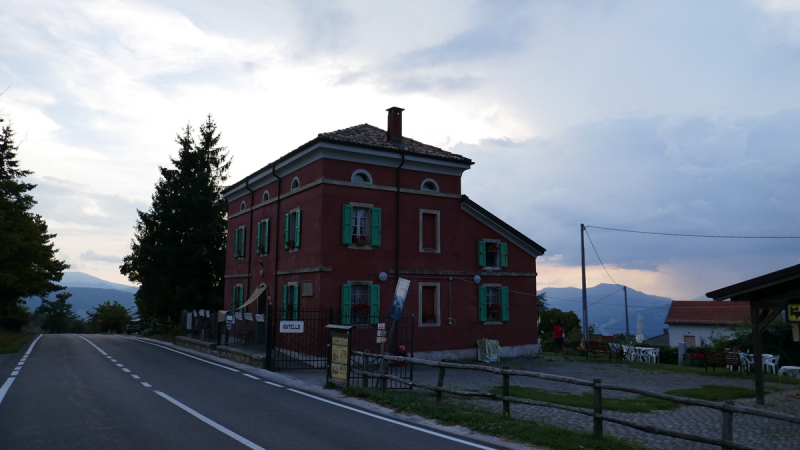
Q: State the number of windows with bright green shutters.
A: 9